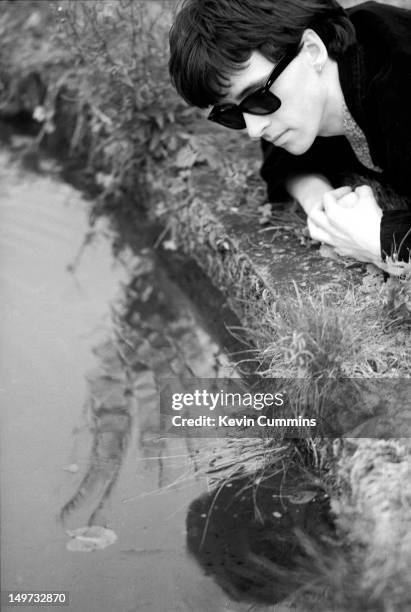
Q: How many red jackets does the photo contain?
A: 0